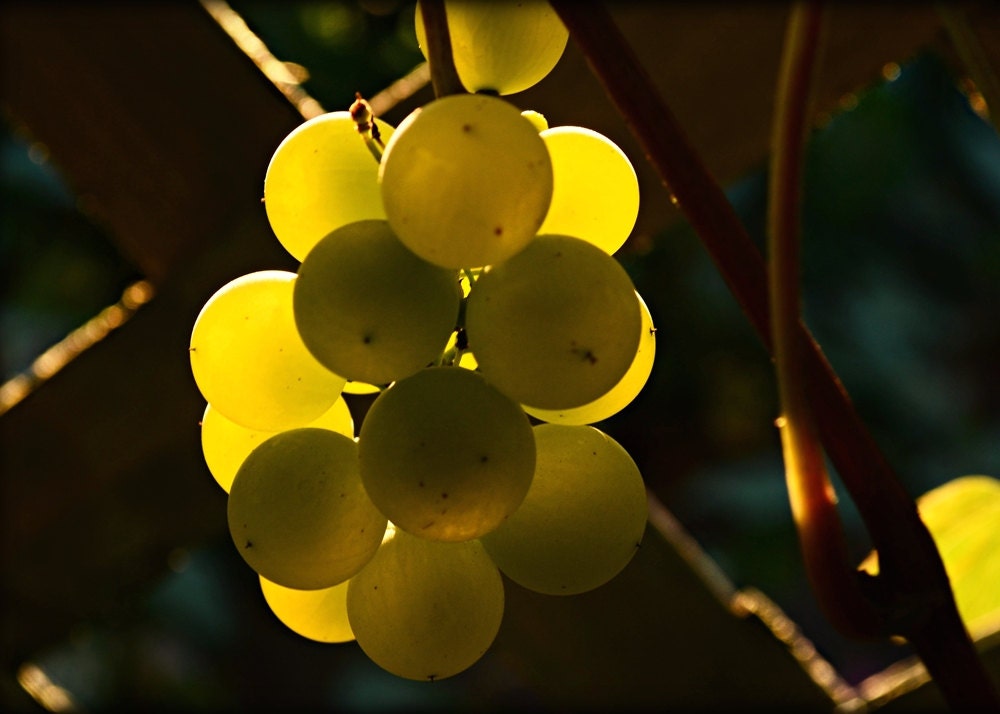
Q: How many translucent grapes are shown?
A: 14